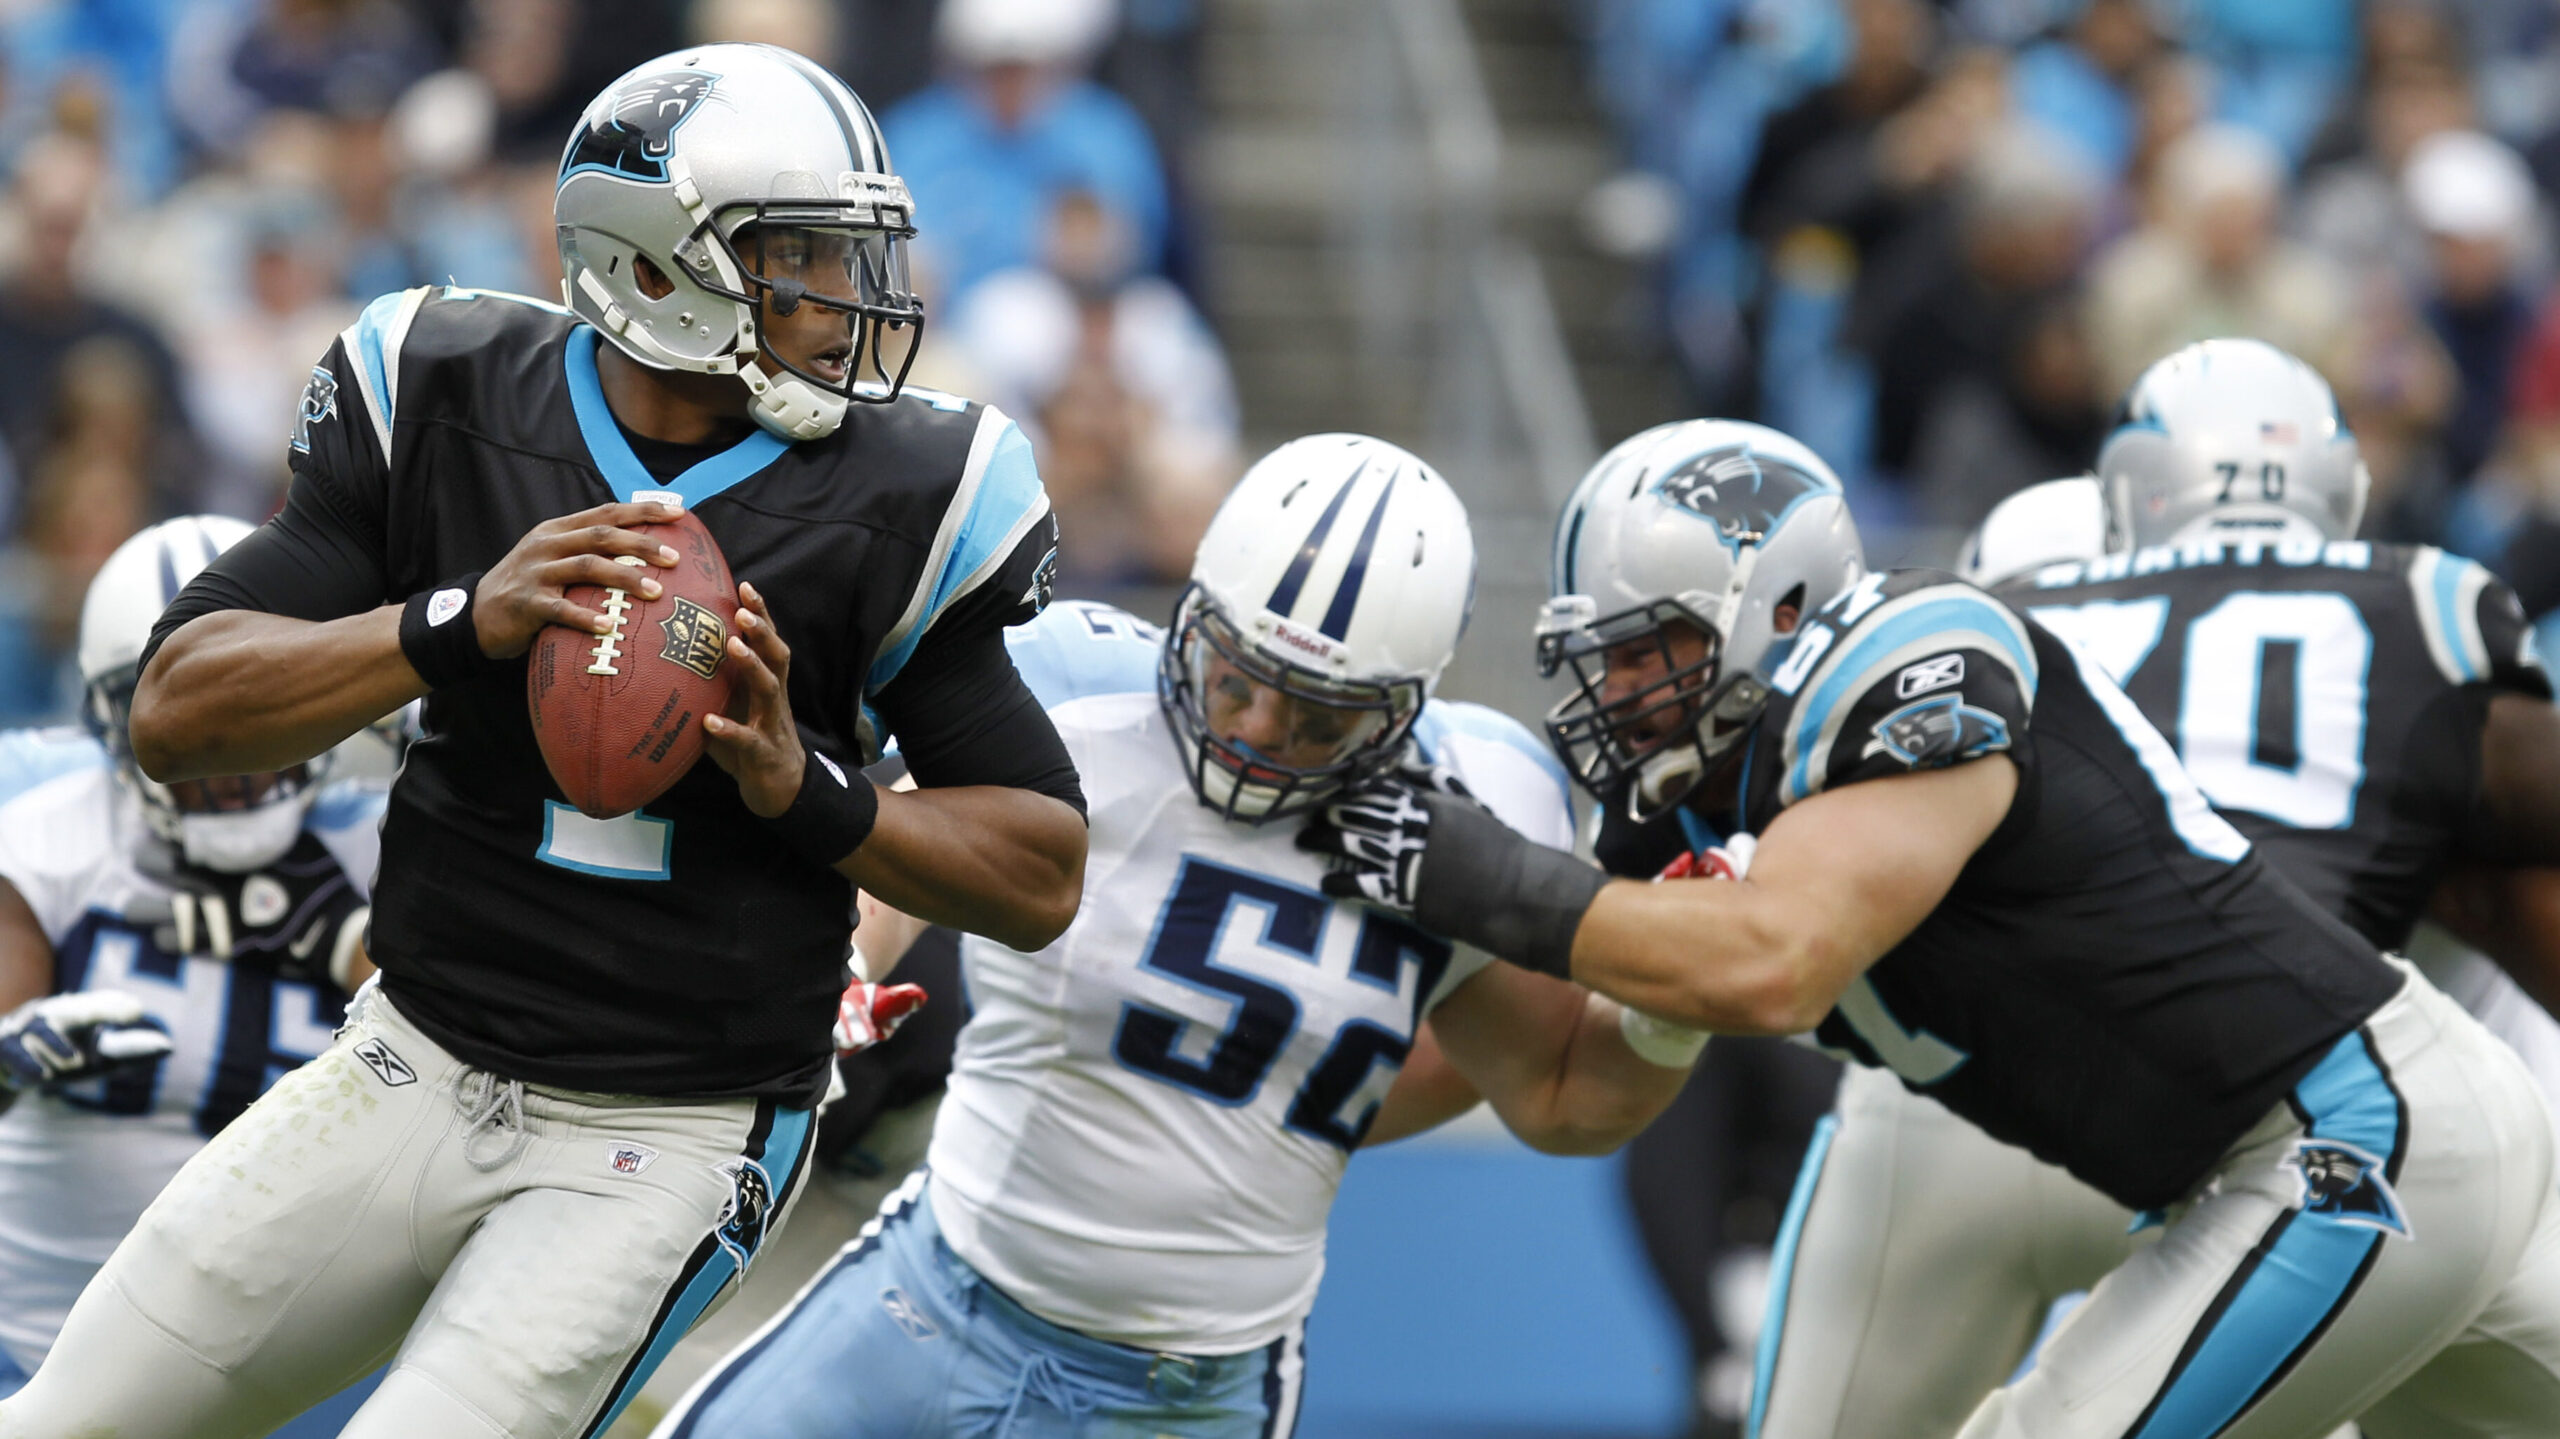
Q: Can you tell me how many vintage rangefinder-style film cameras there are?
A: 0